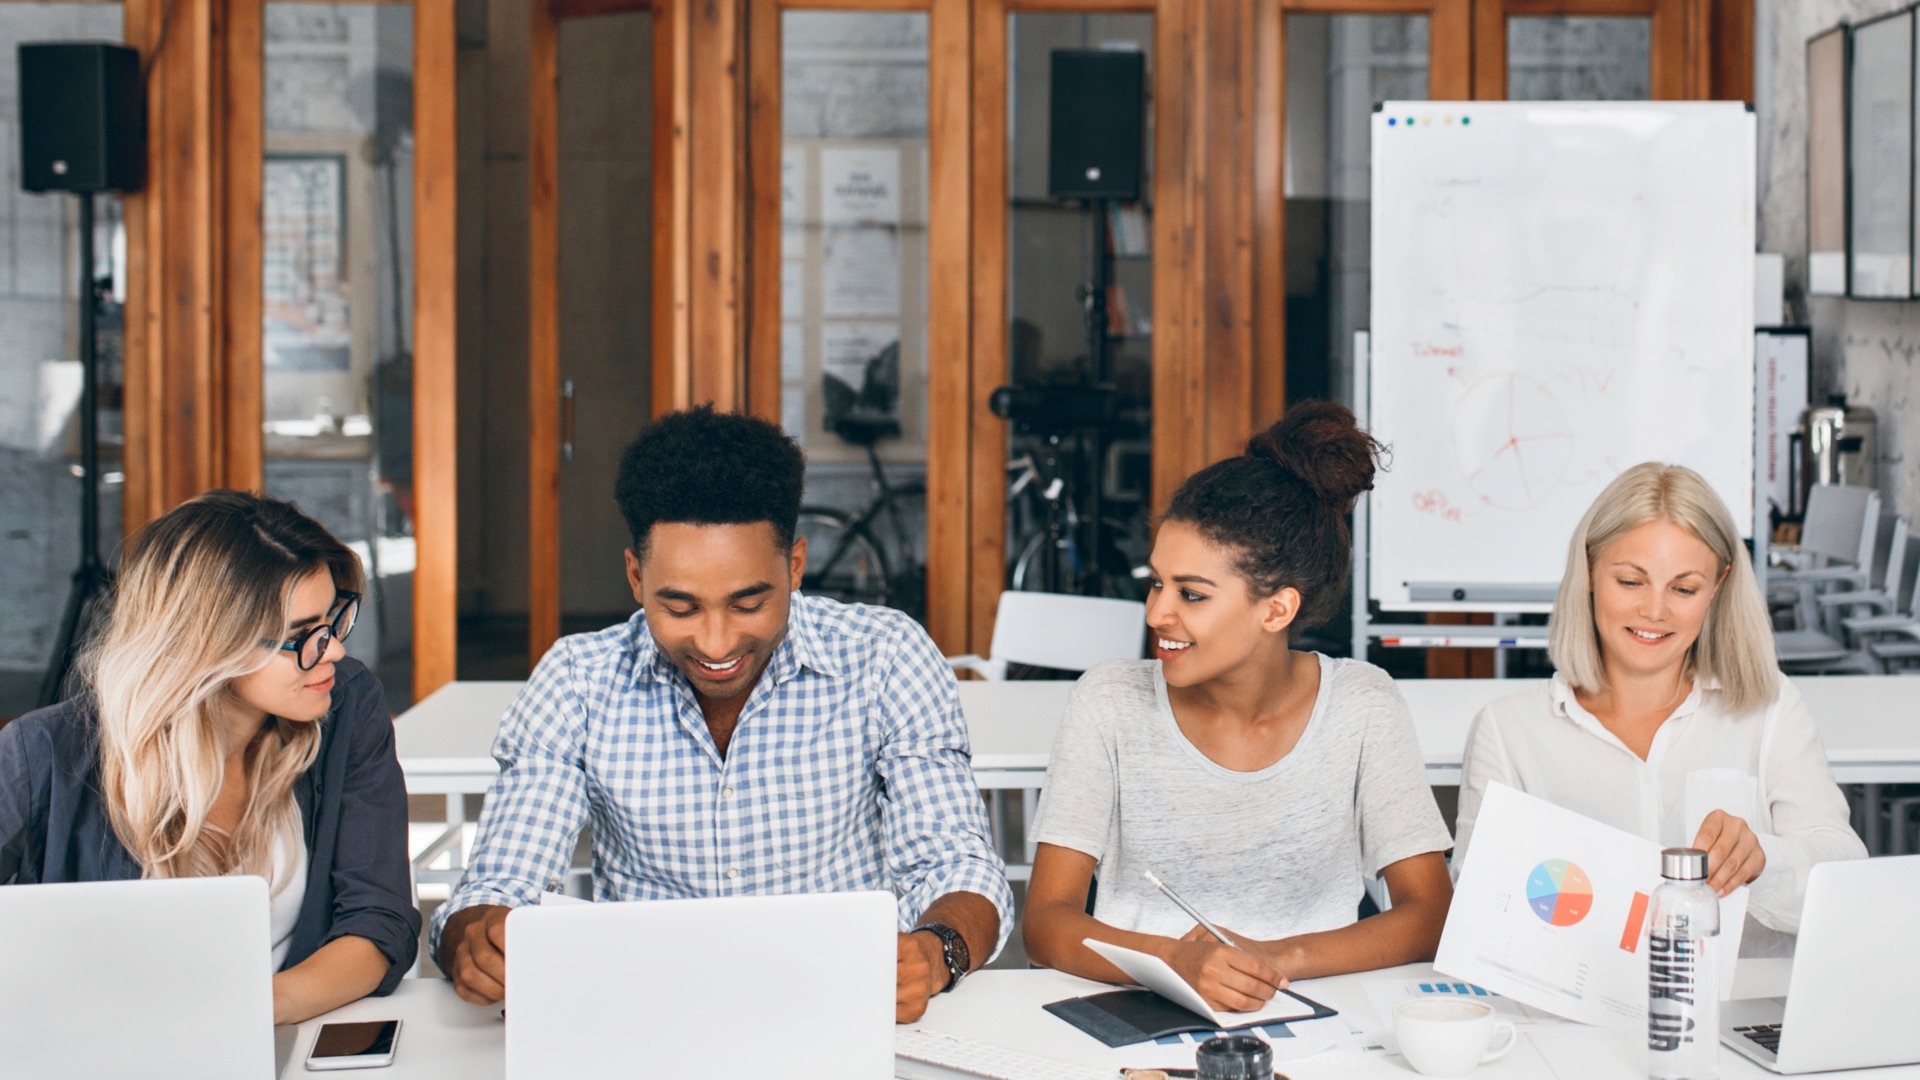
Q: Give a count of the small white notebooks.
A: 1